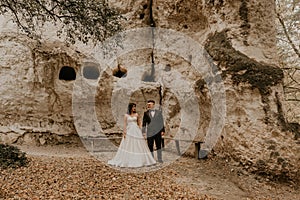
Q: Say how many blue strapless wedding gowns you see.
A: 0